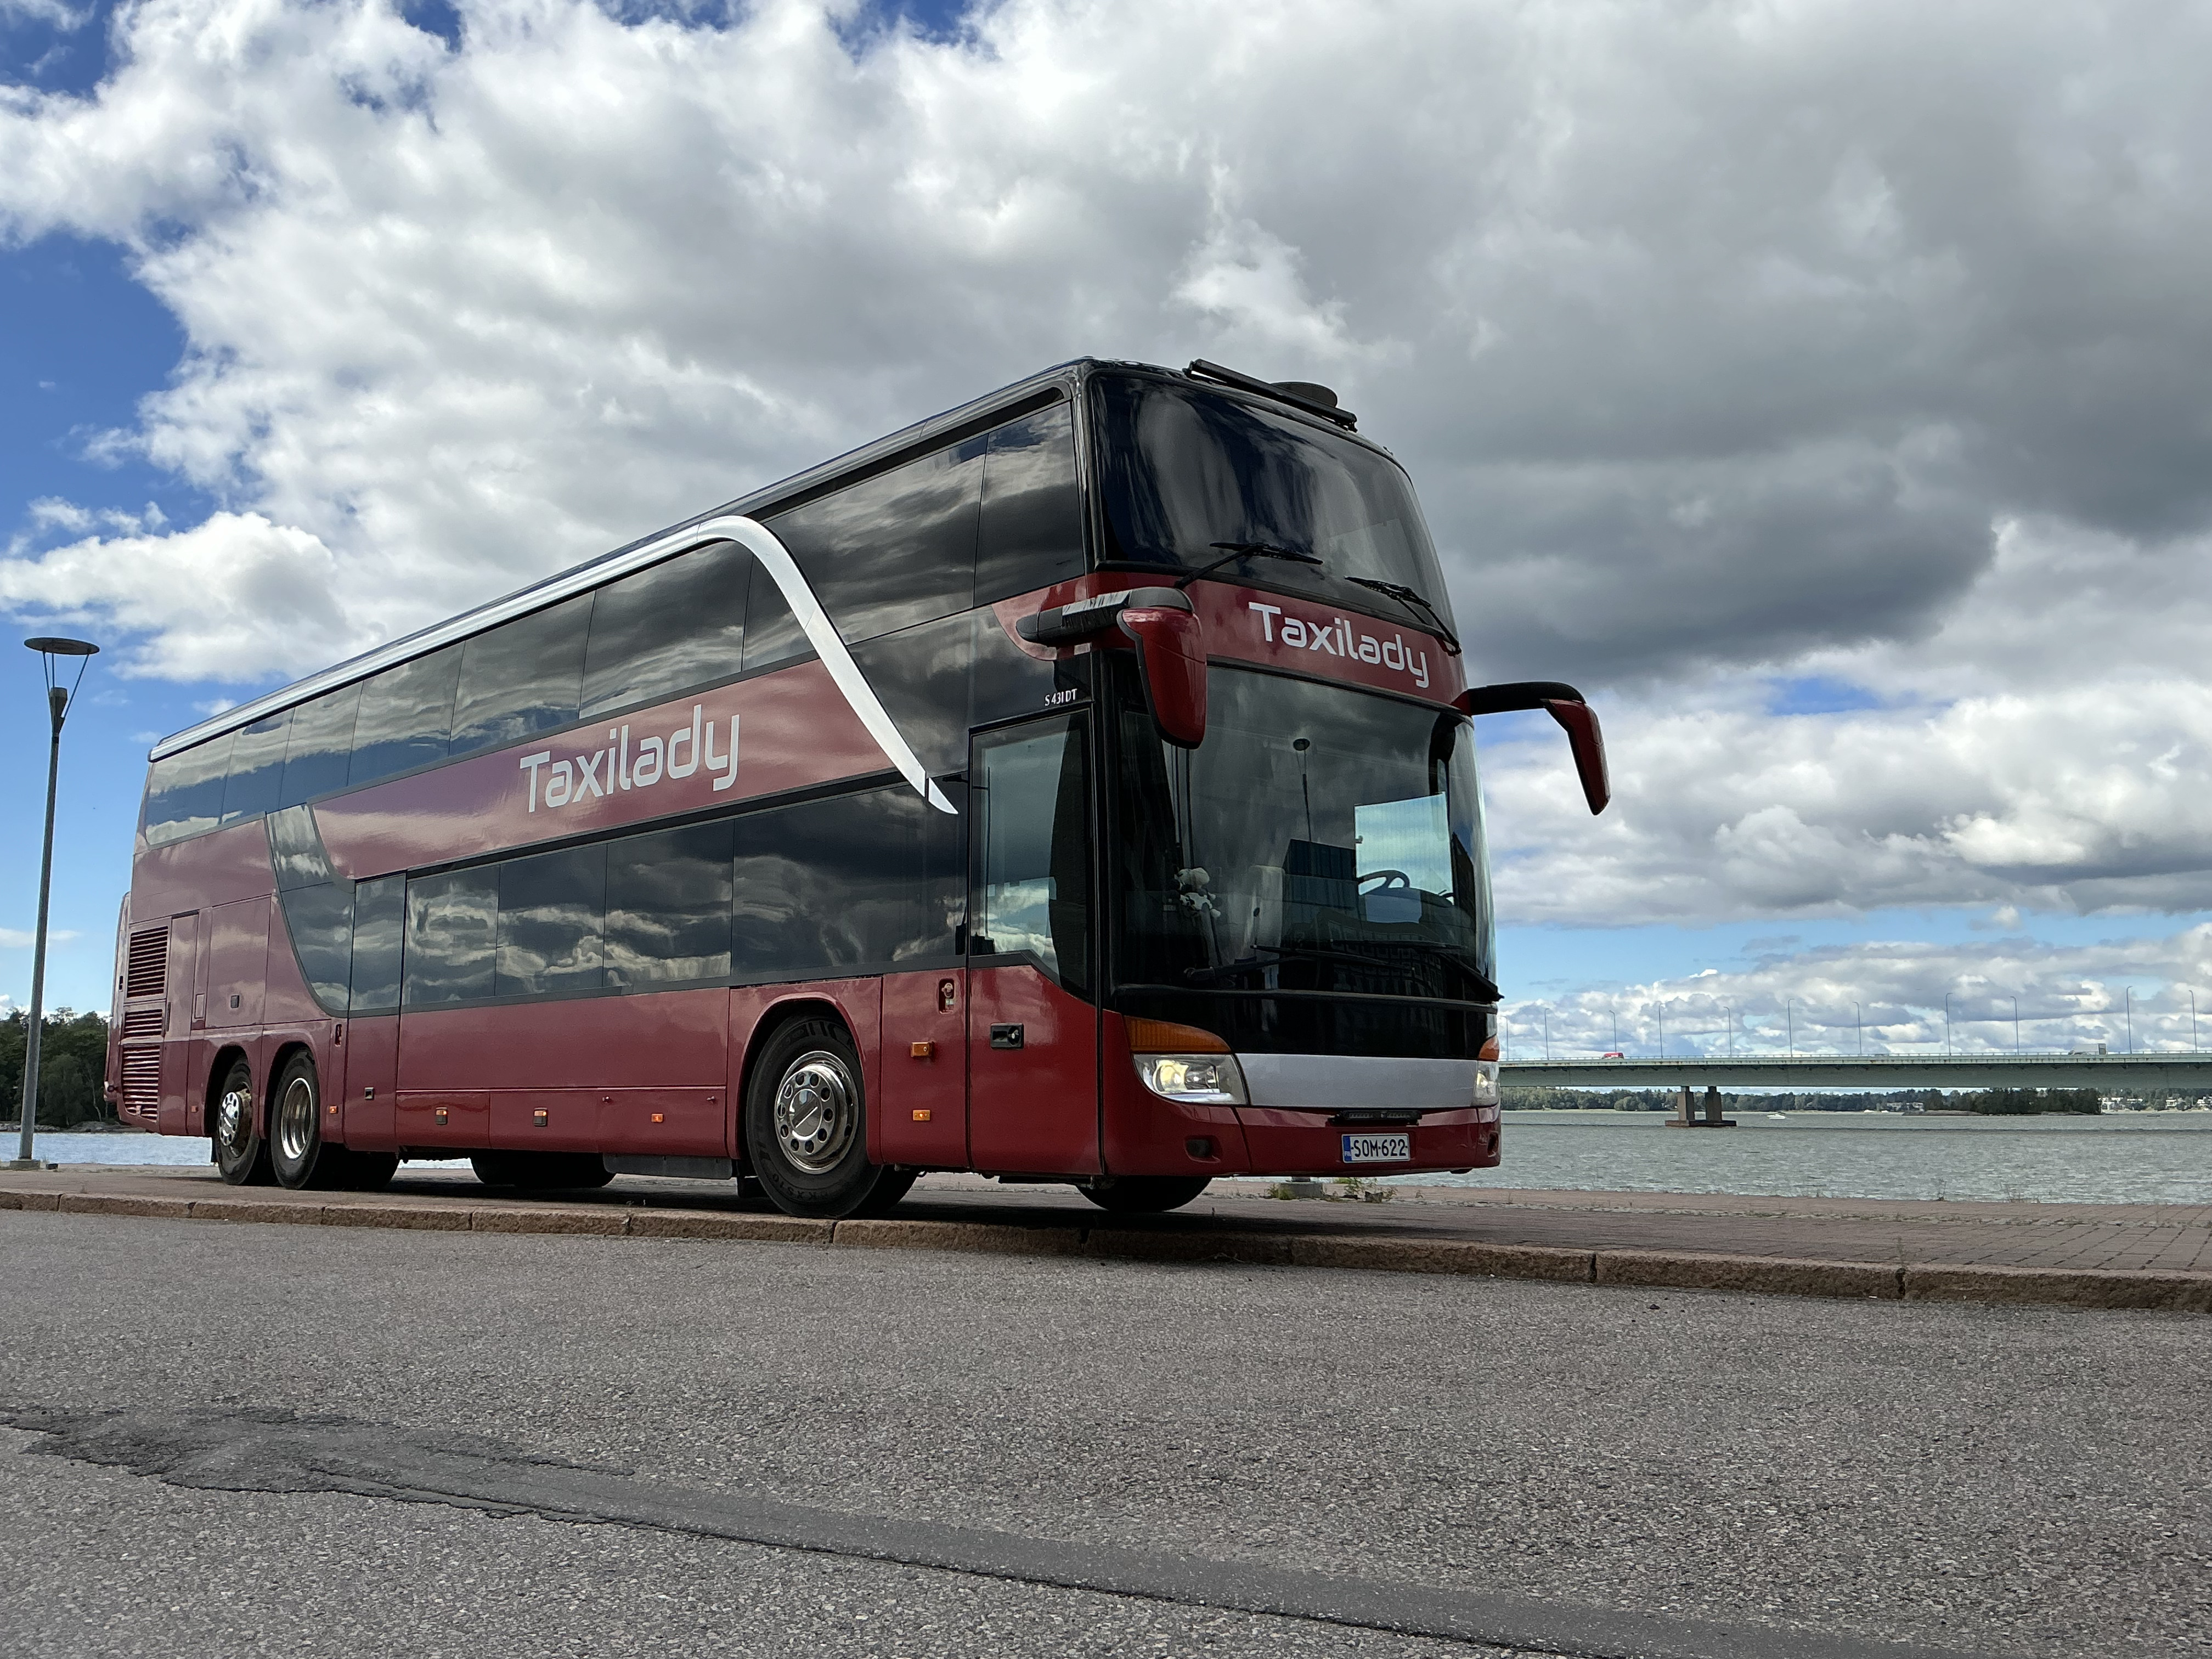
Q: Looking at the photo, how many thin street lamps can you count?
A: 11